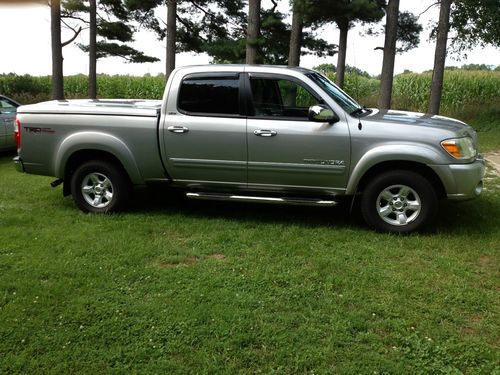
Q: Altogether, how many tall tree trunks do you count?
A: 8